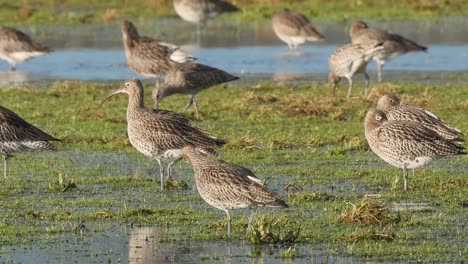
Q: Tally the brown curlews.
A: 12